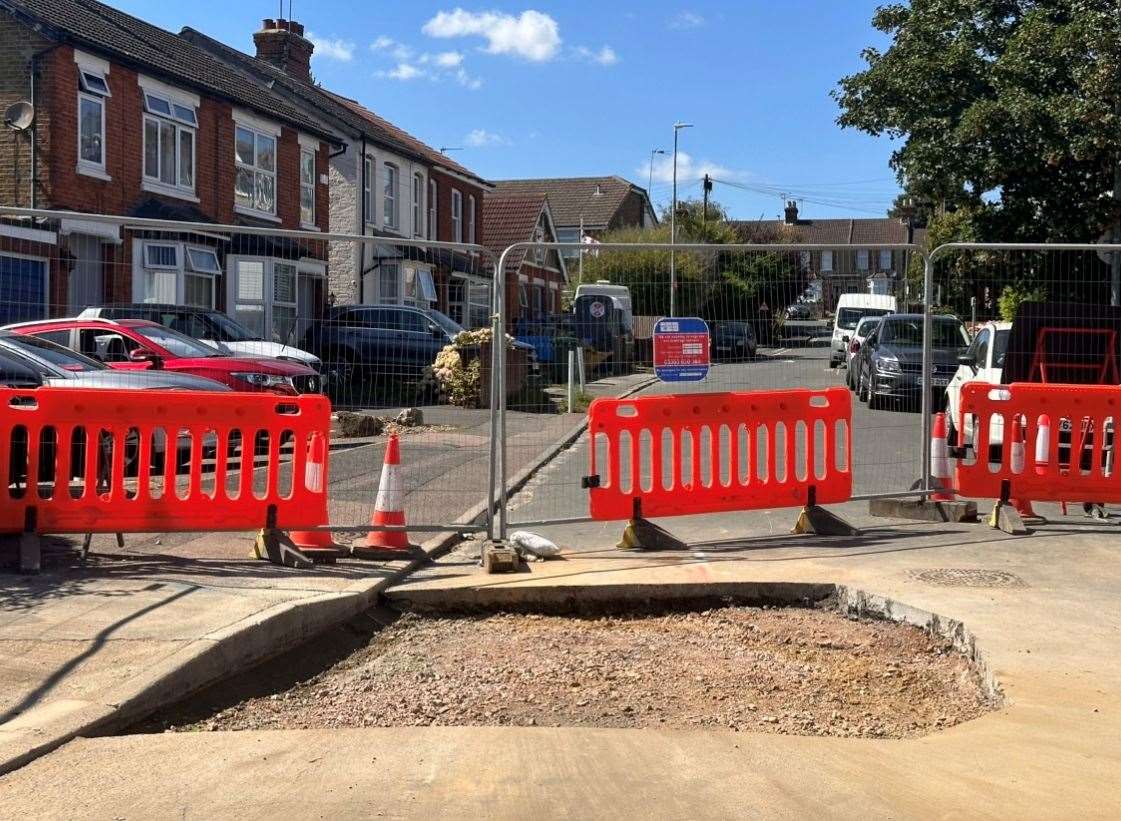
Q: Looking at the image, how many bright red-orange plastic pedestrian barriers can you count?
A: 3